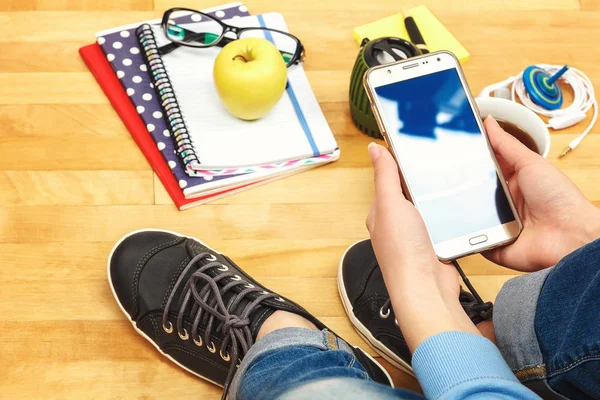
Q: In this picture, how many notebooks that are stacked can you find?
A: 3